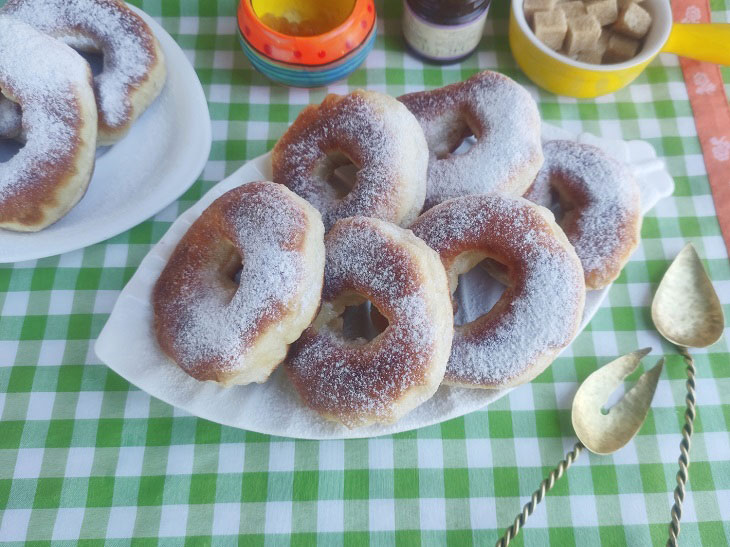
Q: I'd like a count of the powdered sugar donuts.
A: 8